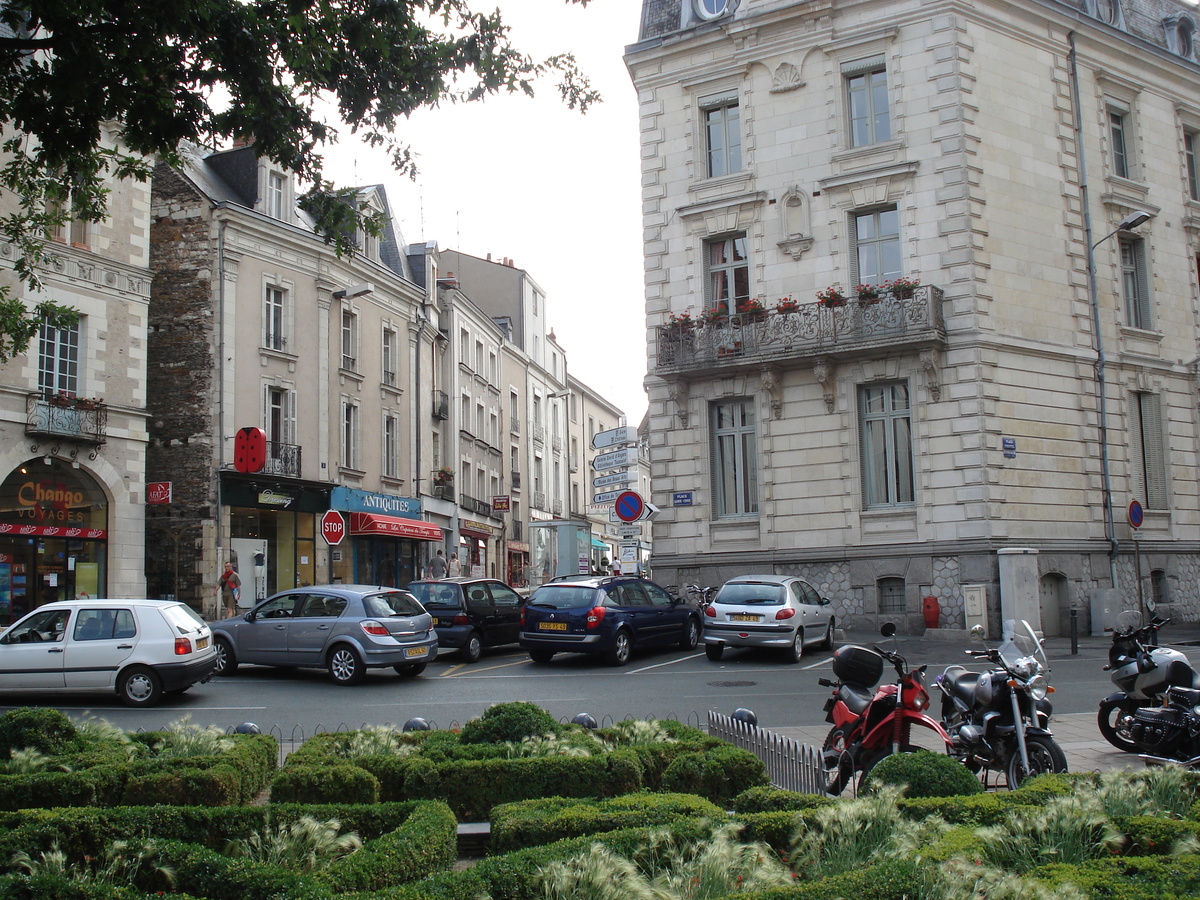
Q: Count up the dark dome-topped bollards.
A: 4